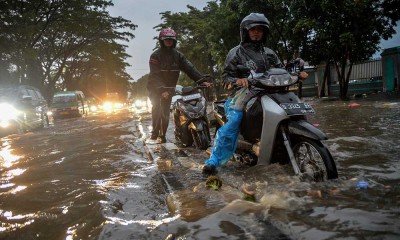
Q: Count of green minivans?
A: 1